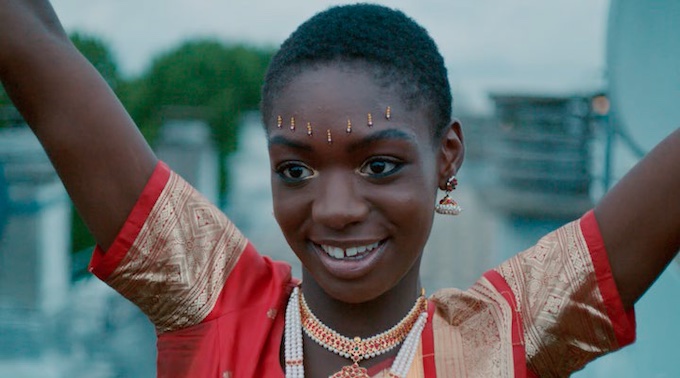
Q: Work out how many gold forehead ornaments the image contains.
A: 7